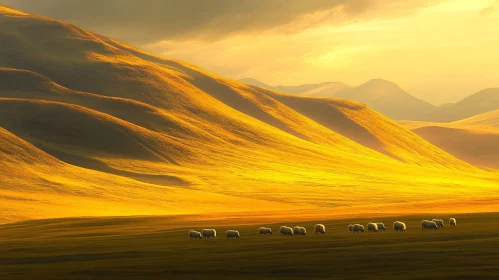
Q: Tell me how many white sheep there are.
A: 15